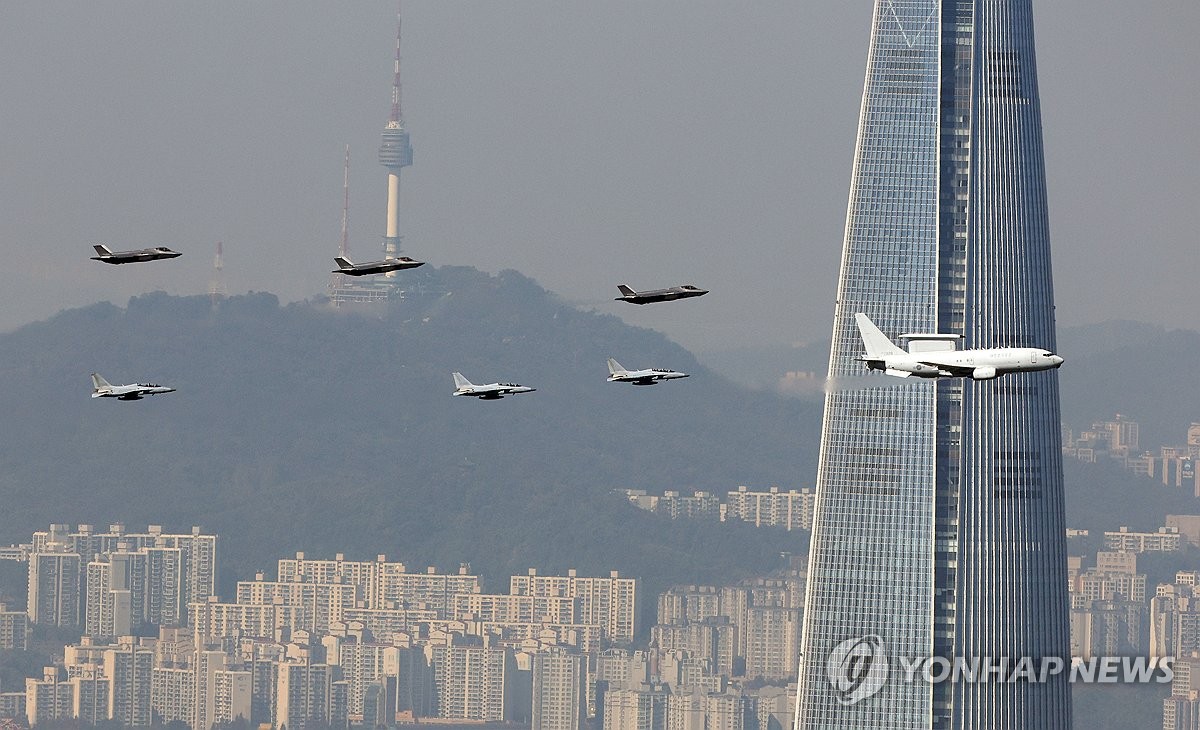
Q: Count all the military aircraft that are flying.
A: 7